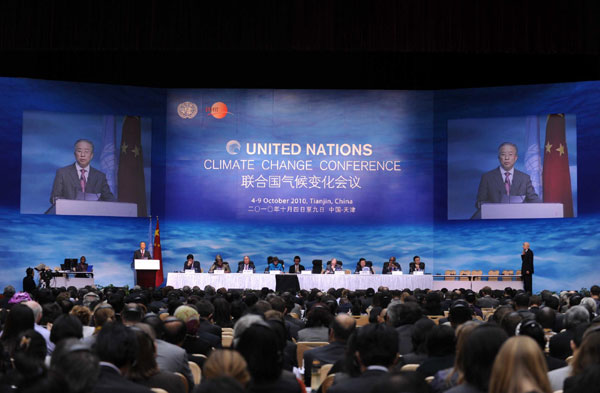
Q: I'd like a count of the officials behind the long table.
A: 9